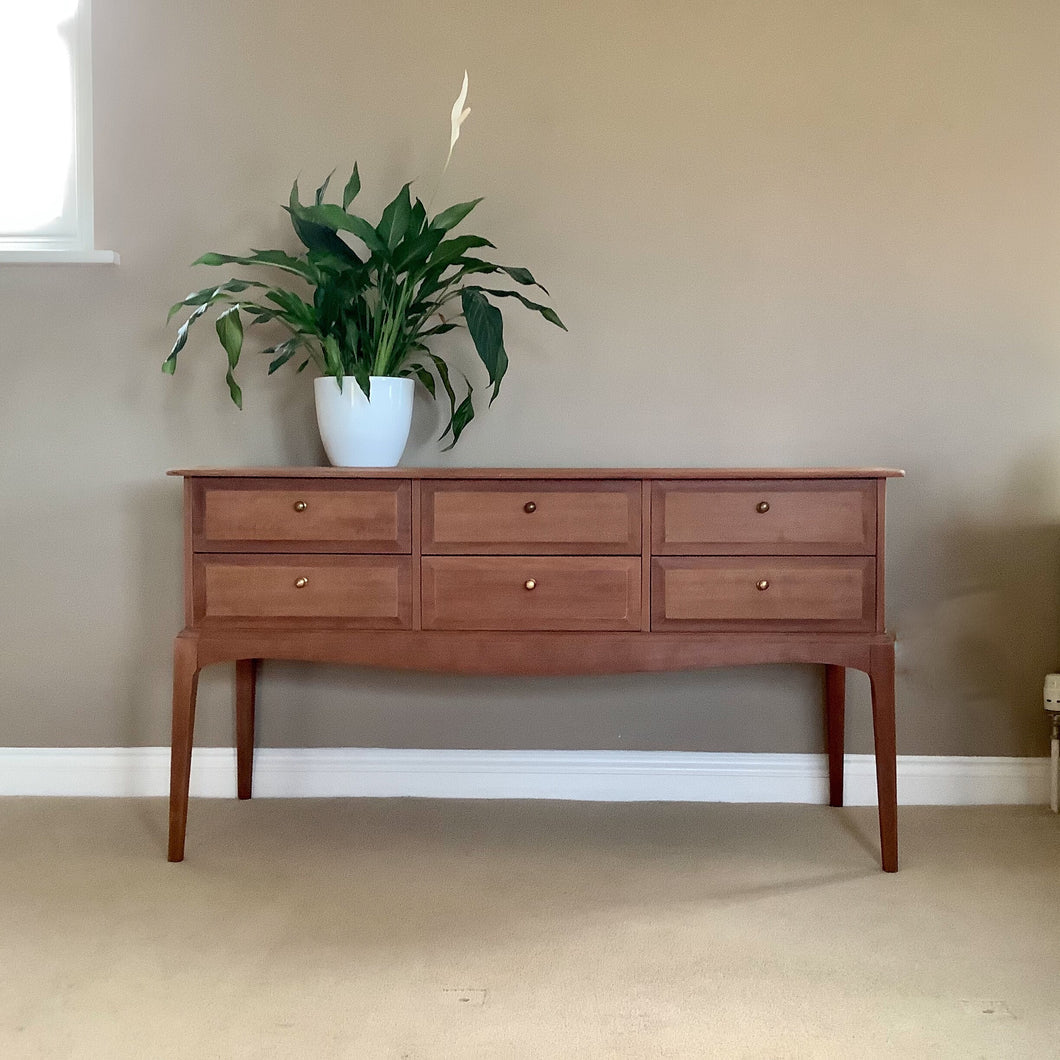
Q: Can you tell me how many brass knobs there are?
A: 6